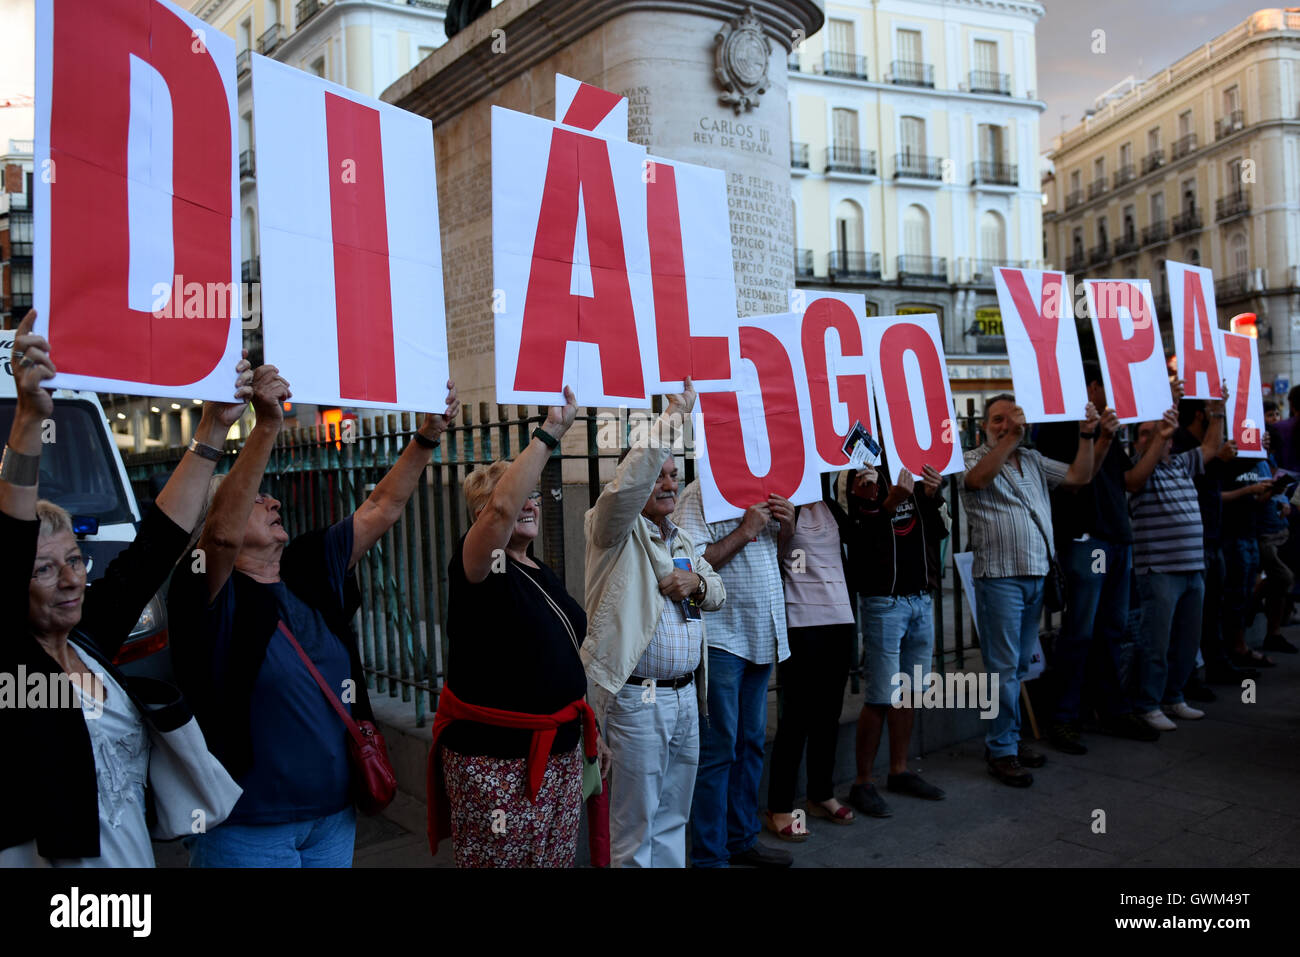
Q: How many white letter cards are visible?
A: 11